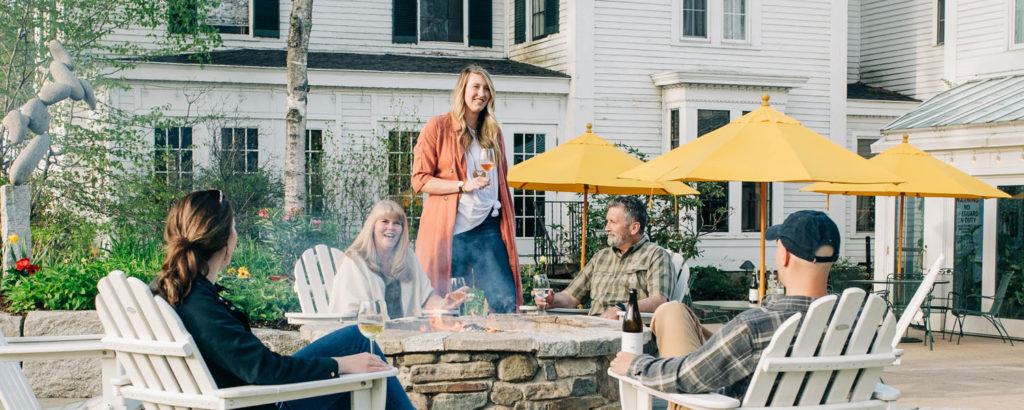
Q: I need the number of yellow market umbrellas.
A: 3